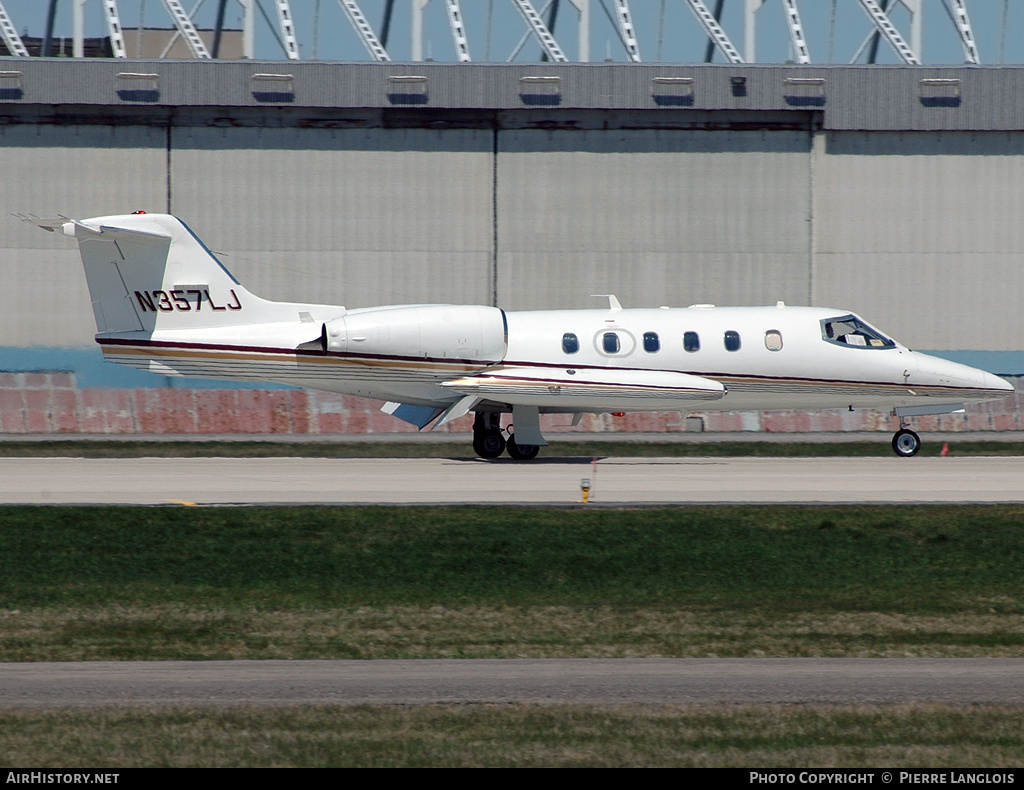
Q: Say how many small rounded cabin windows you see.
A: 6